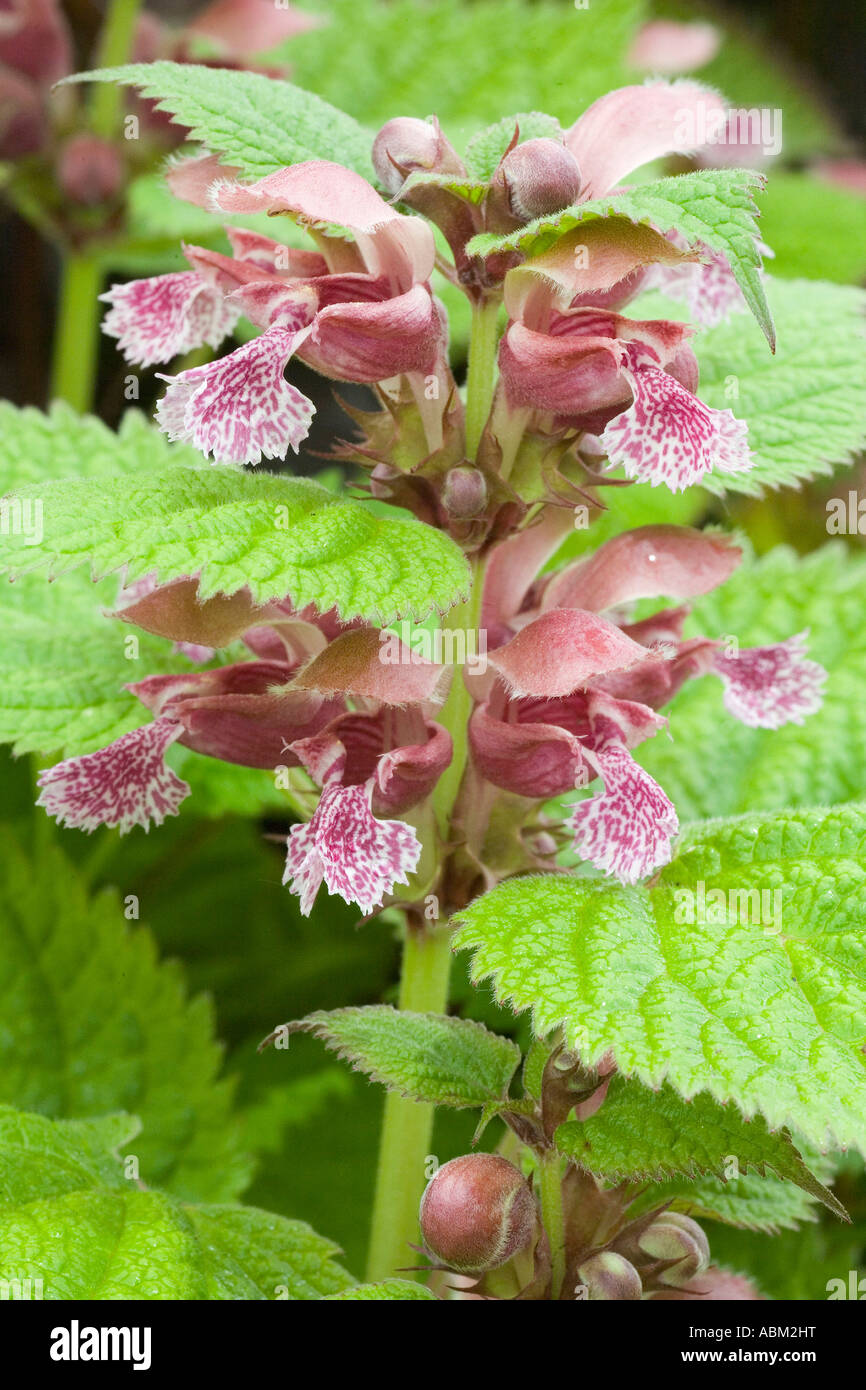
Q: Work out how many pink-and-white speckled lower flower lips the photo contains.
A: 8